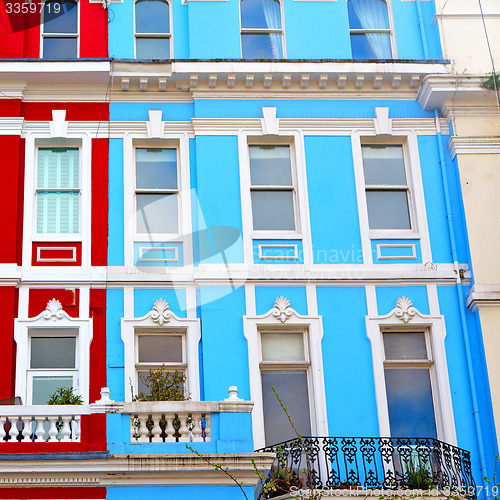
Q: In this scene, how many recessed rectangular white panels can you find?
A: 4